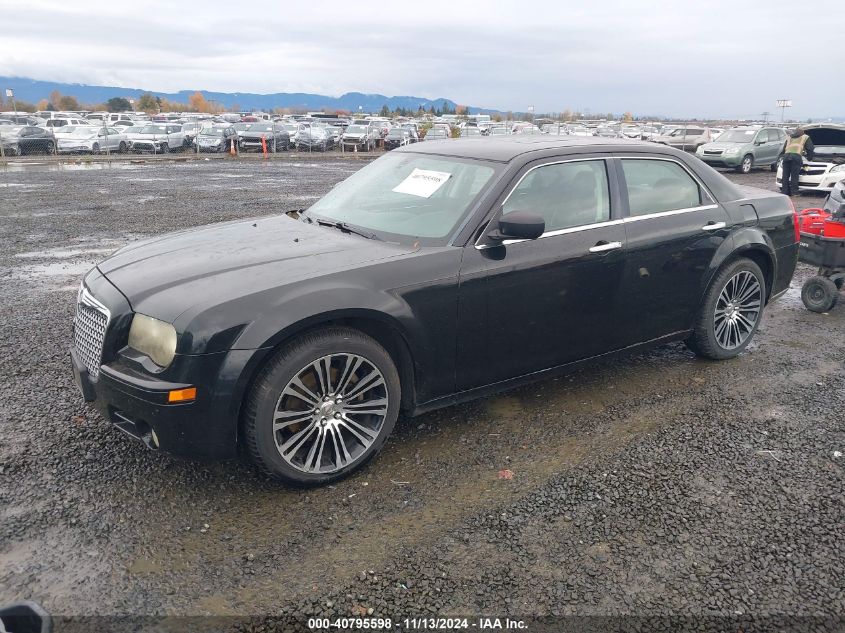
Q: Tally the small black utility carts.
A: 1